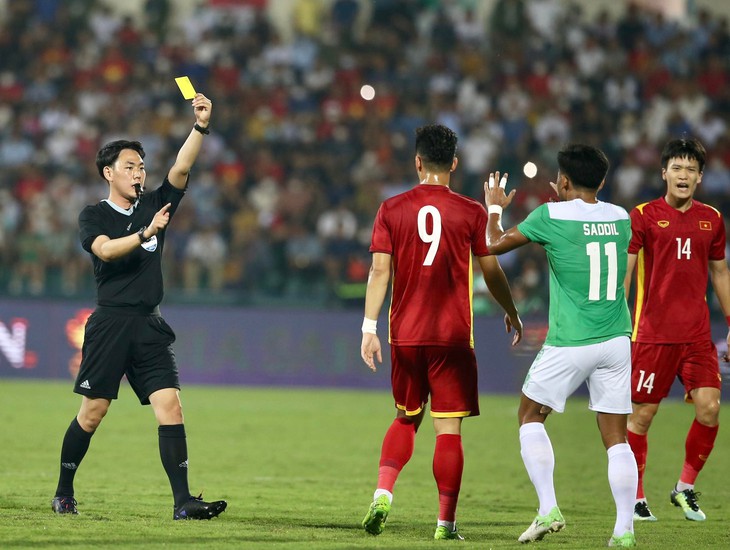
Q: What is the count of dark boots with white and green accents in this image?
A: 2